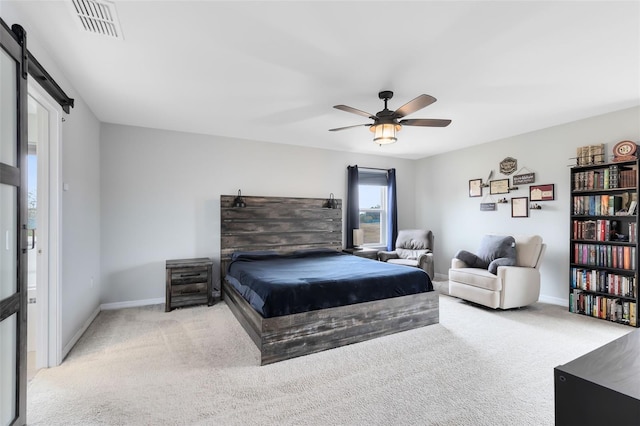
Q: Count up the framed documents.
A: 4